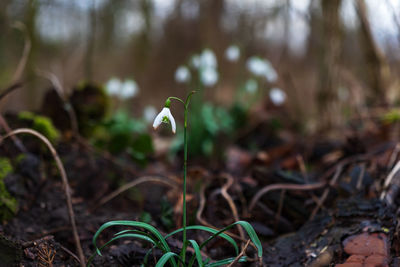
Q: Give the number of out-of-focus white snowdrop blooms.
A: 12